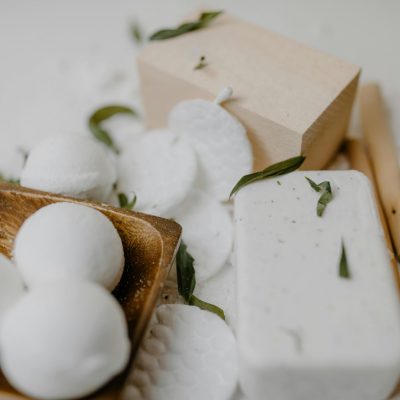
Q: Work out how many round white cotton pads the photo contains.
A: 4